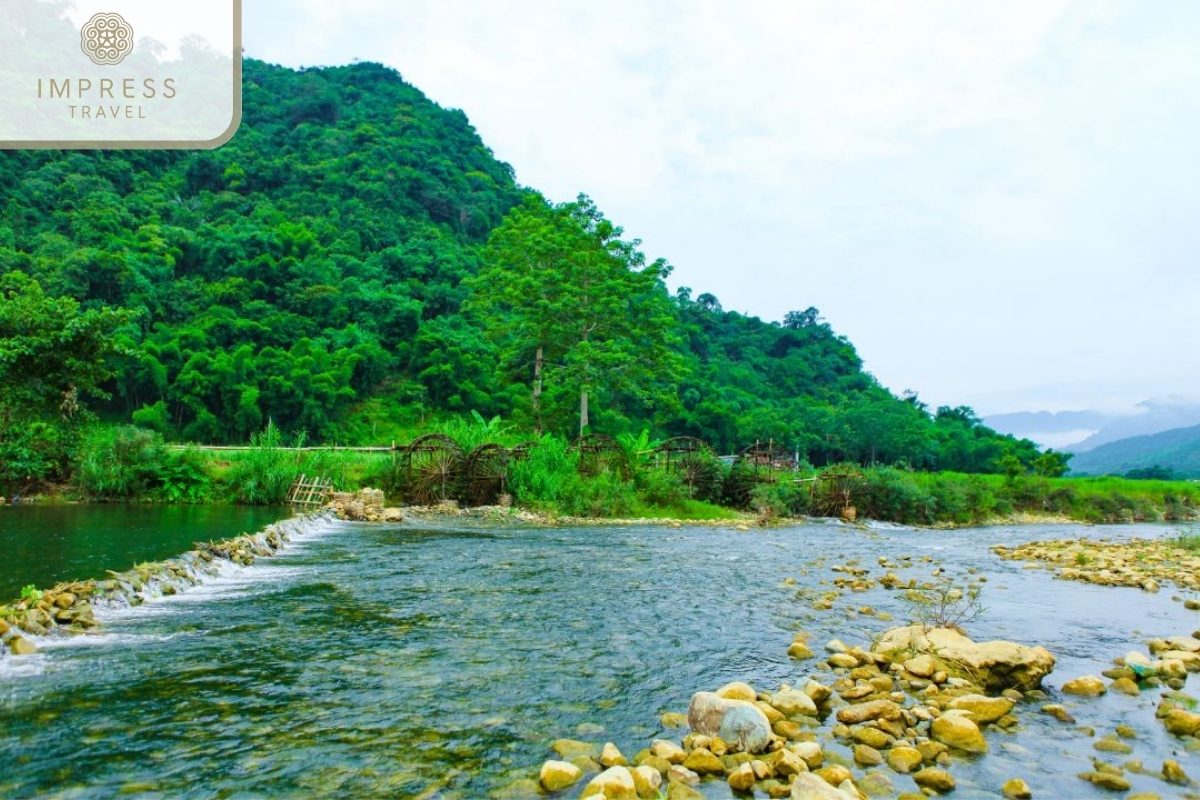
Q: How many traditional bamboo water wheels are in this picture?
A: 7